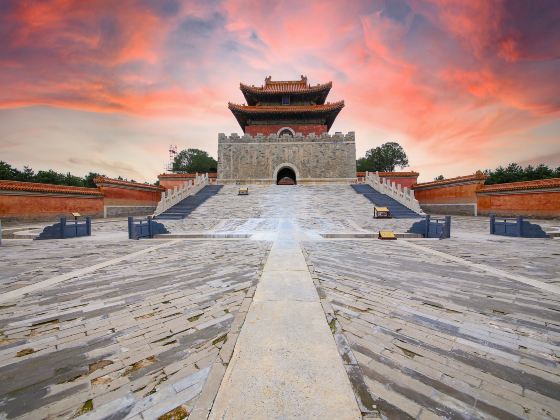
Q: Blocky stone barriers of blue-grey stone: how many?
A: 4